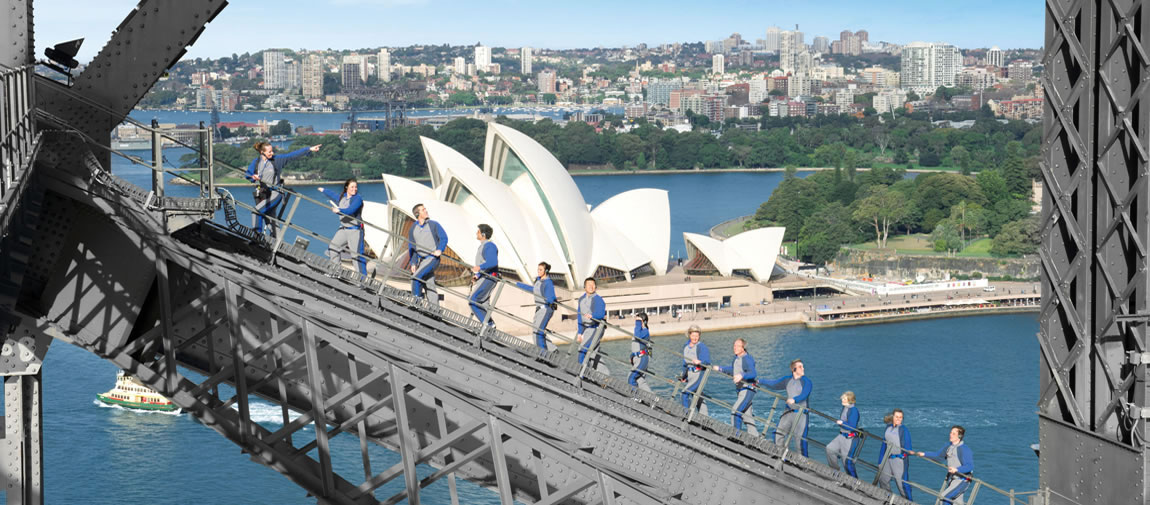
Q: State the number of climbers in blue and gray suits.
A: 13